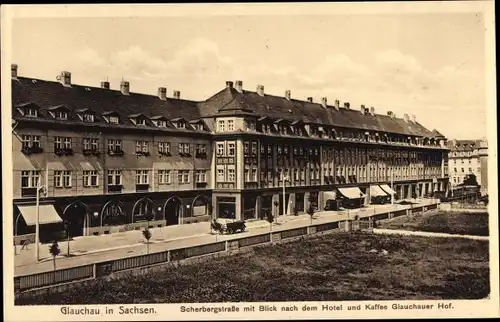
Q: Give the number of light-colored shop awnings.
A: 4